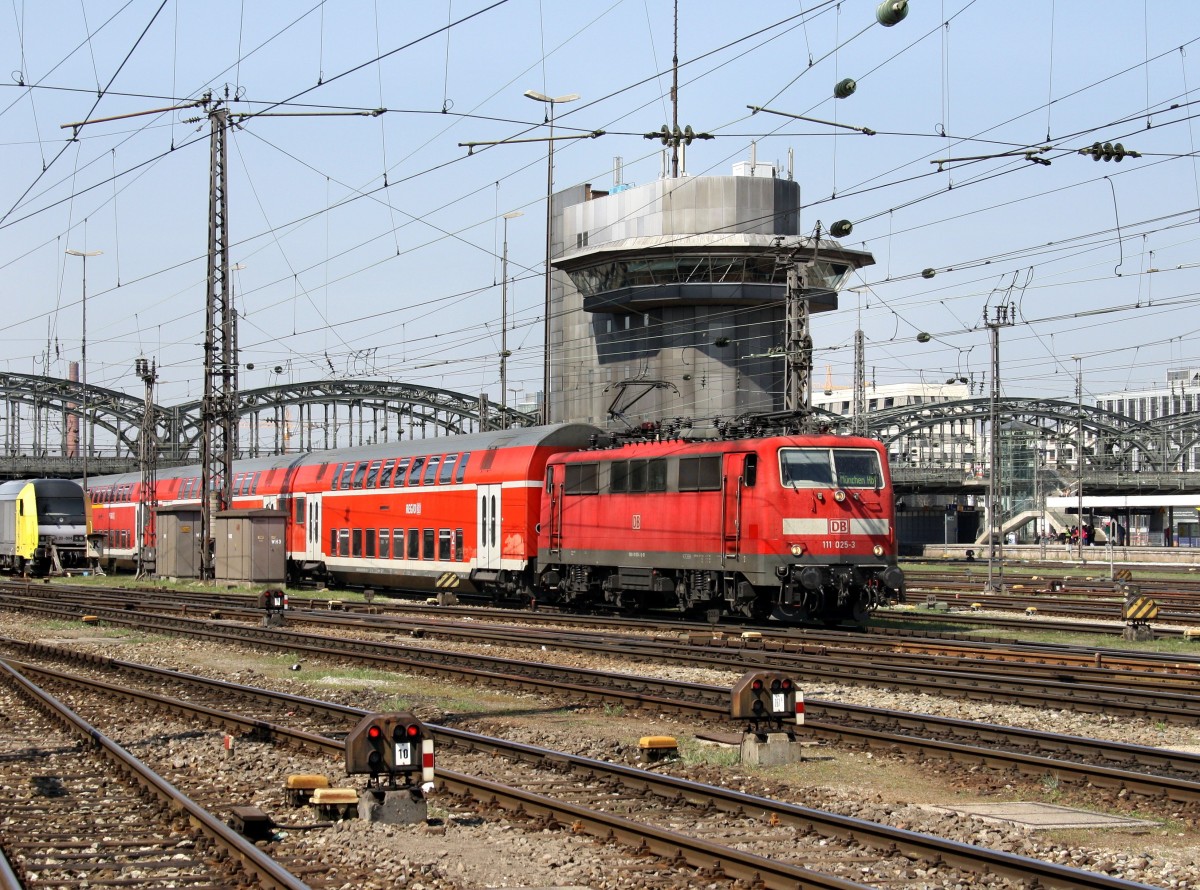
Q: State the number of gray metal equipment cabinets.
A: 2